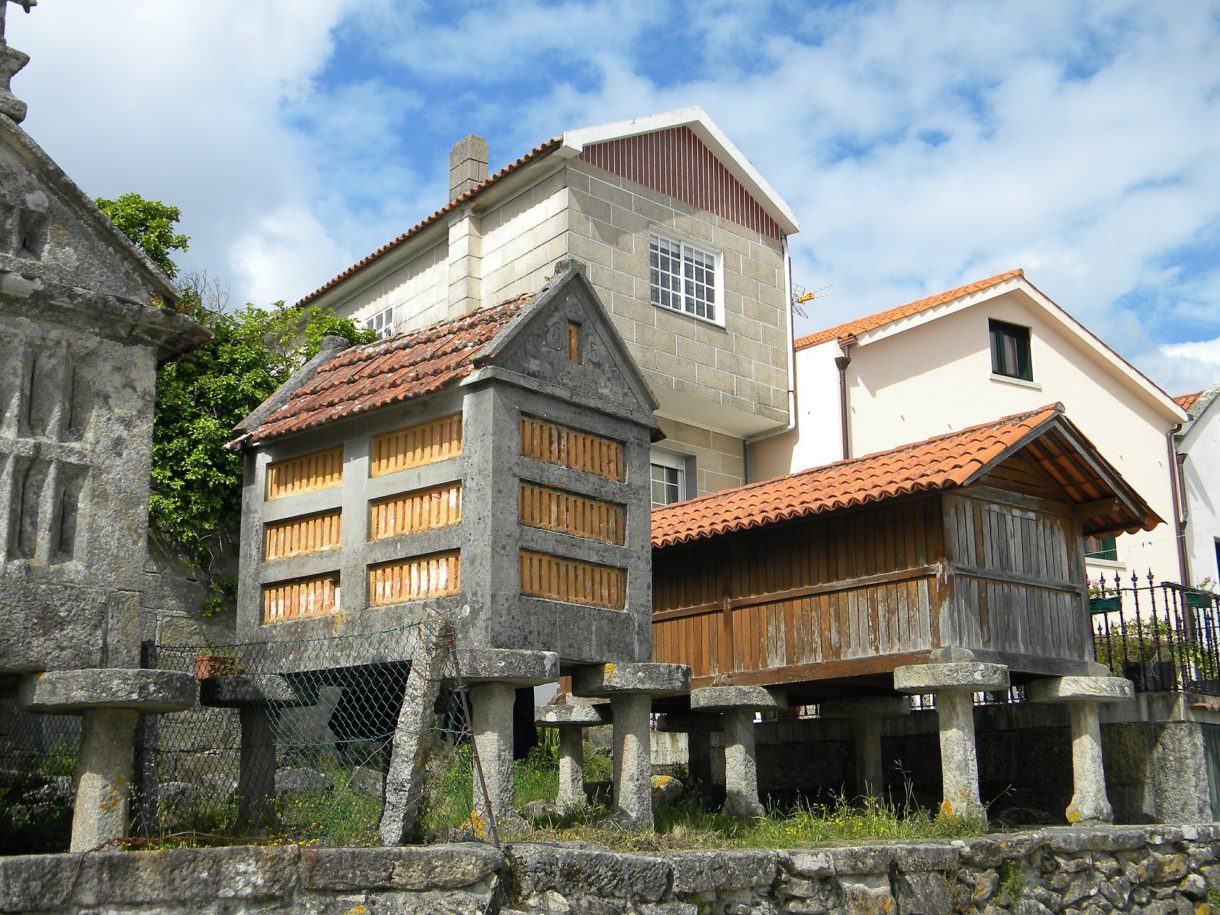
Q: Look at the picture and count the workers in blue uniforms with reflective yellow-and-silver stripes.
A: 0